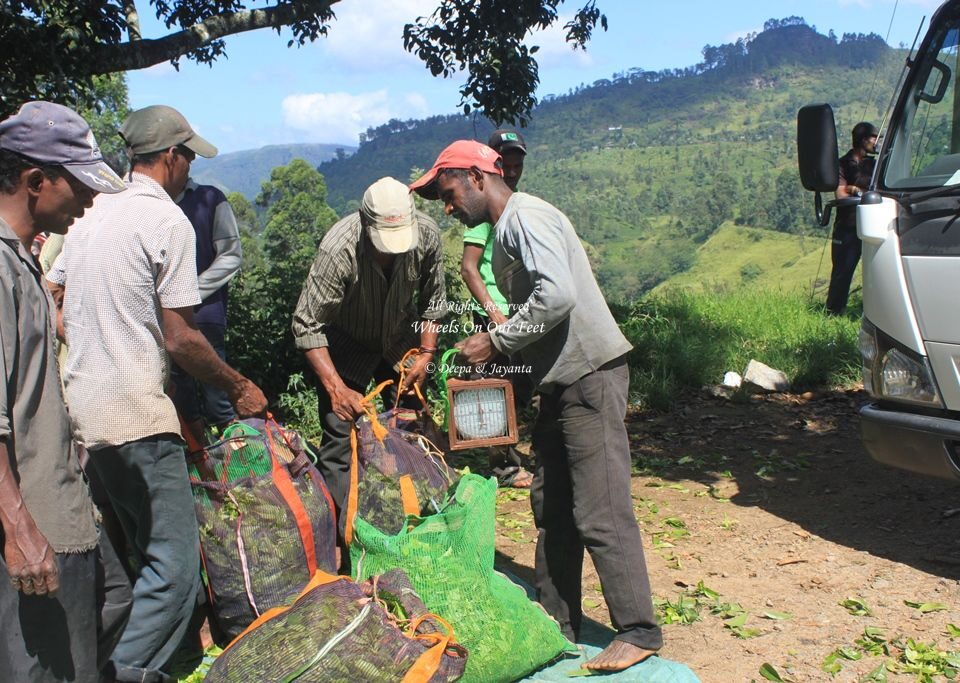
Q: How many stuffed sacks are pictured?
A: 4